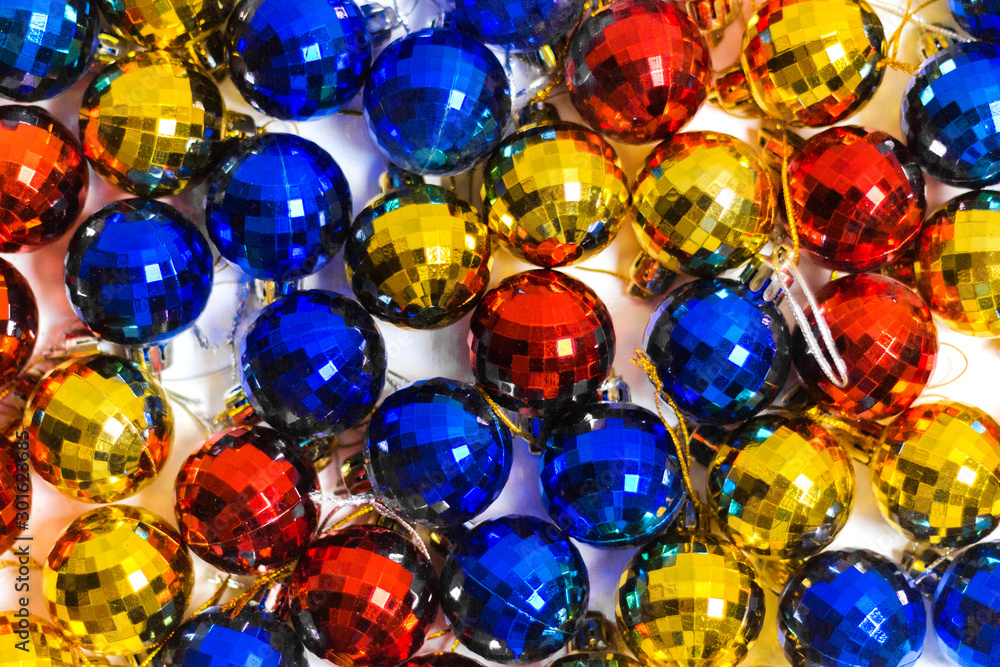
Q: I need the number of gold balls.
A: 13